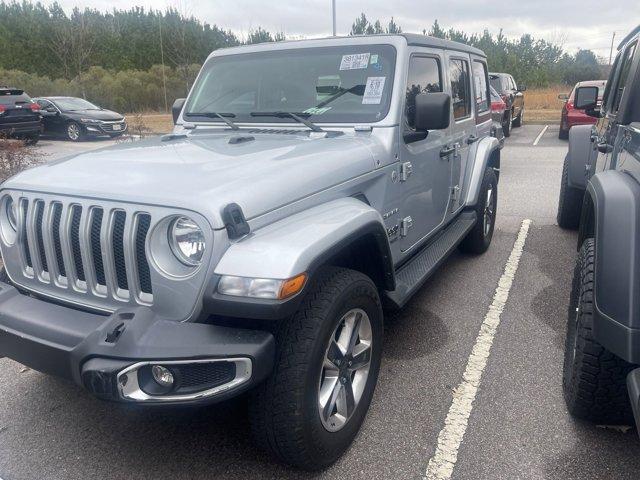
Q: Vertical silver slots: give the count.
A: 7